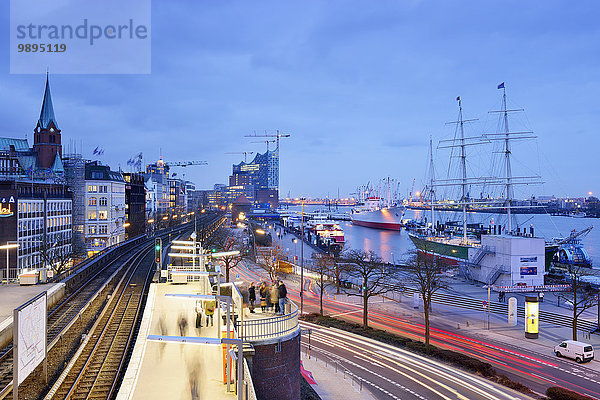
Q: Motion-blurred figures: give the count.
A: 3